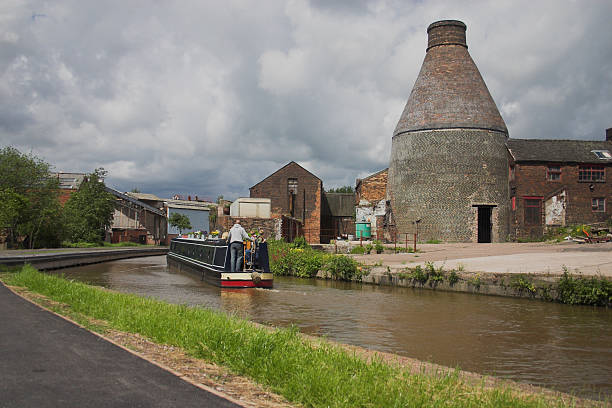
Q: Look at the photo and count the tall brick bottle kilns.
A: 1